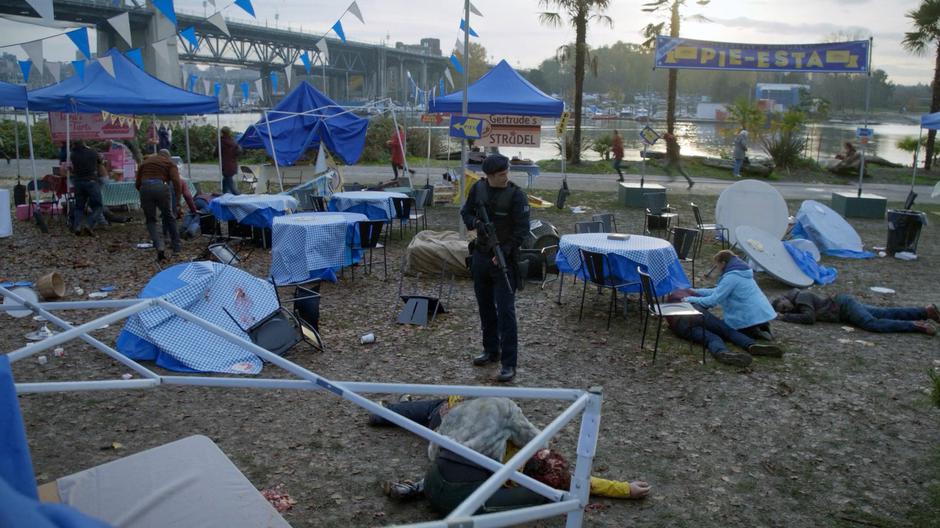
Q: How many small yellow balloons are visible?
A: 0